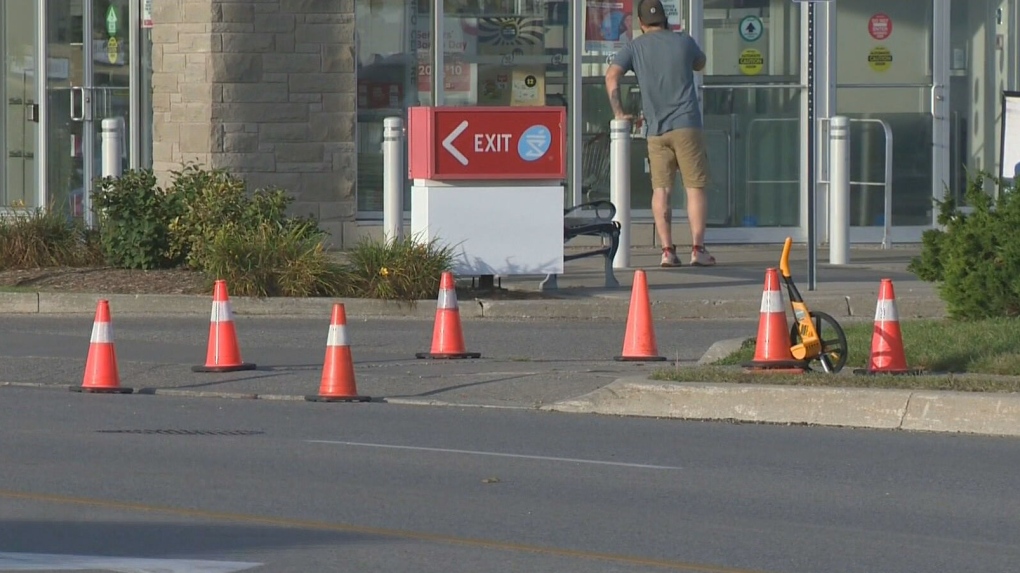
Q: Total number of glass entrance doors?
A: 4